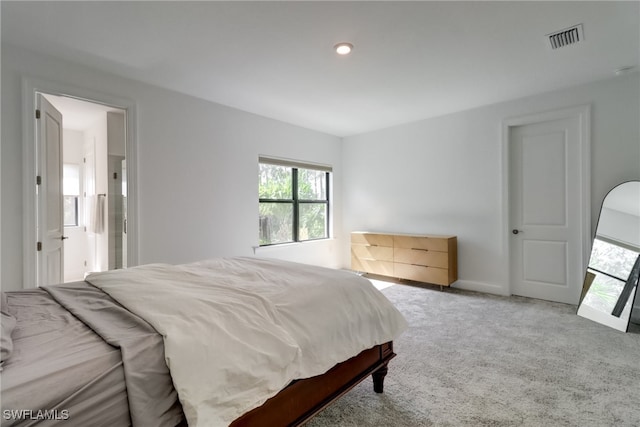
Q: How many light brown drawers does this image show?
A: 6